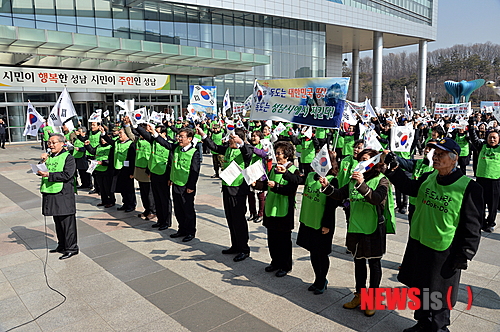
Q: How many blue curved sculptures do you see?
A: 1